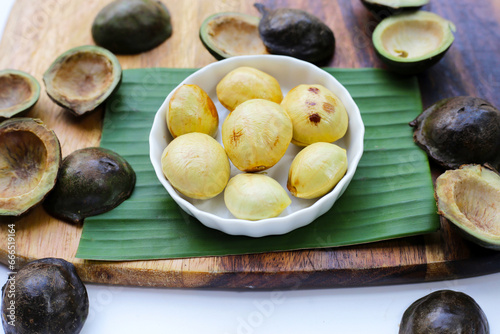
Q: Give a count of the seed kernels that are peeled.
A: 7